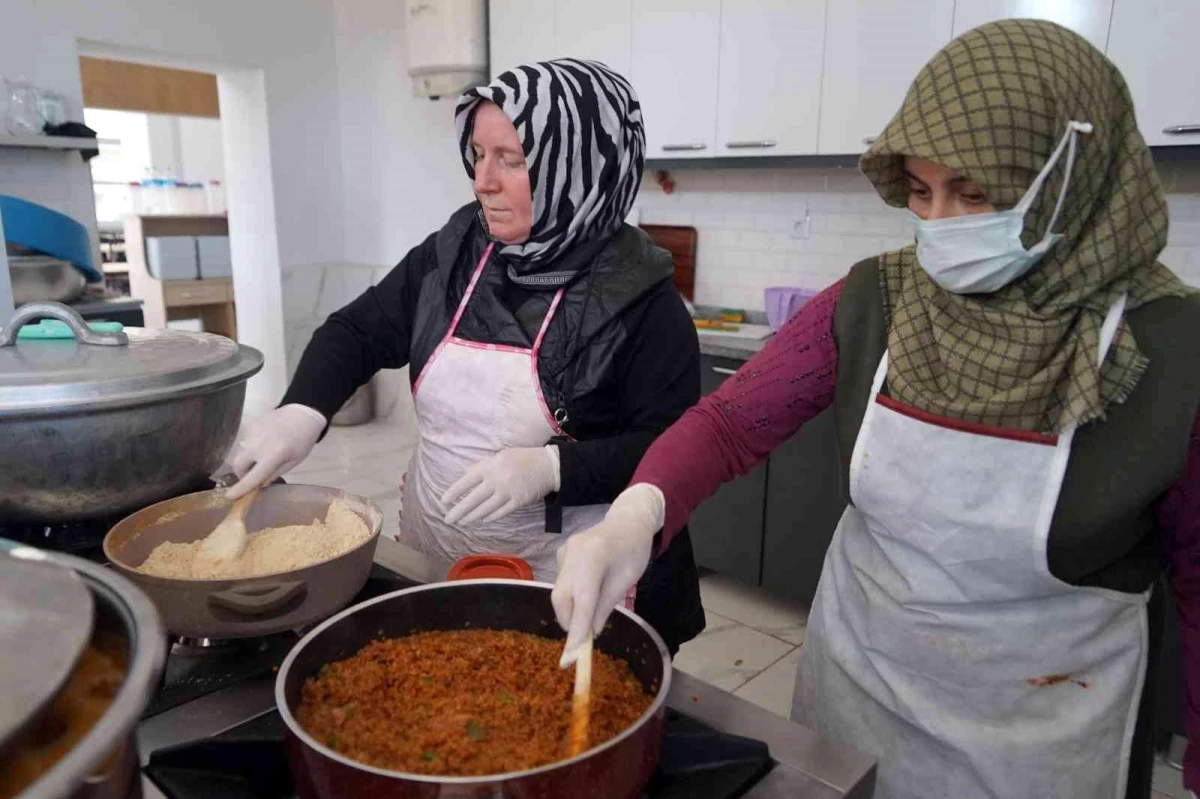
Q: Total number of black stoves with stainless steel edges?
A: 1